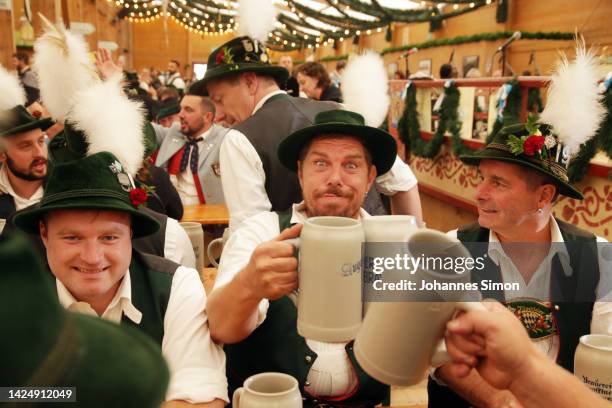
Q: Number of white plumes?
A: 6